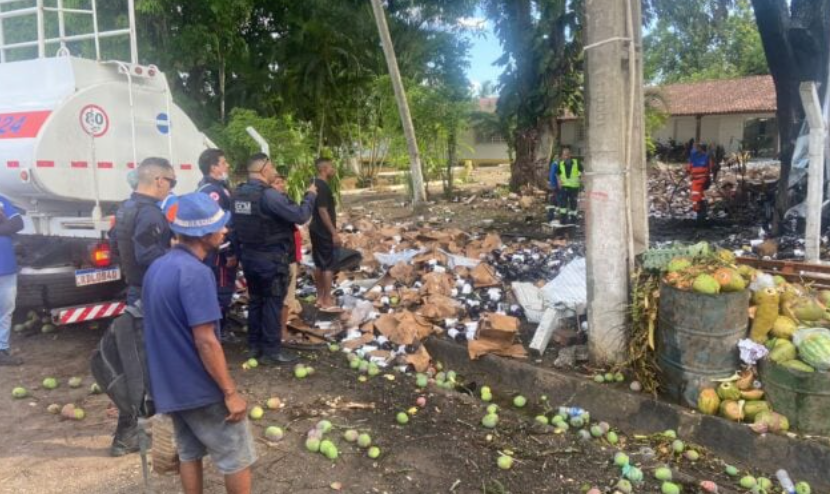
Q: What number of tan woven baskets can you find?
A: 1